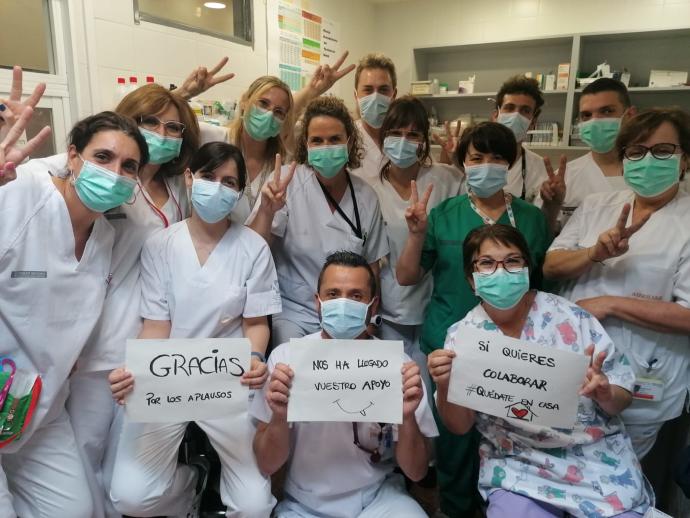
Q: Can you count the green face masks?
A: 7